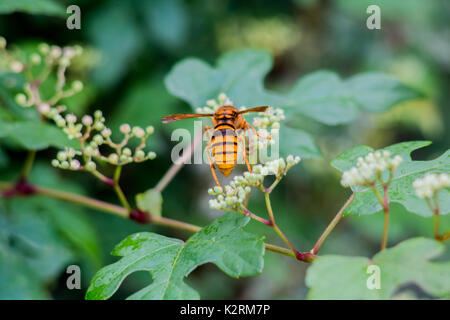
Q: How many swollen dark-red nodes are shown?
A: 3